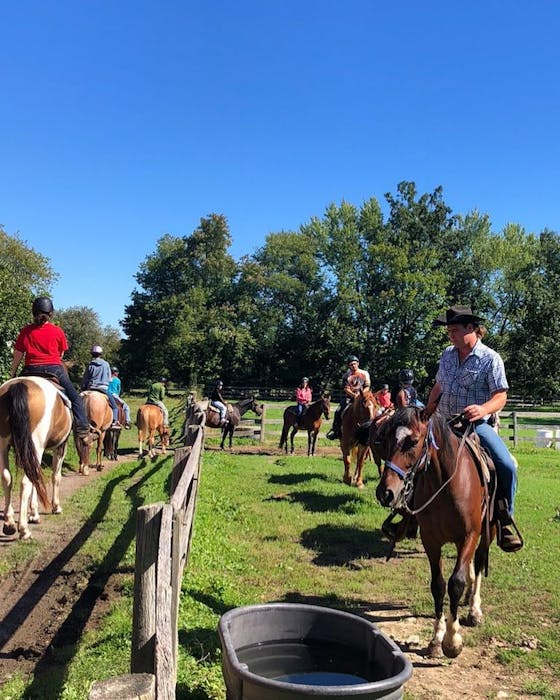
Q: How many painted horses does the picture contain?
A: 1